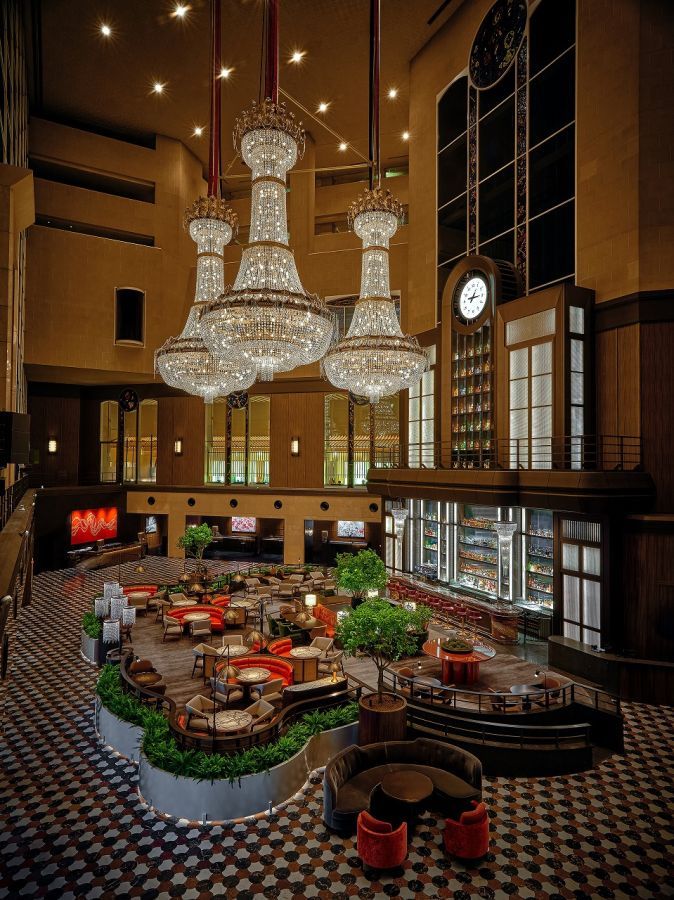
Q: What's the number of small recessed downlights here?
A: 10